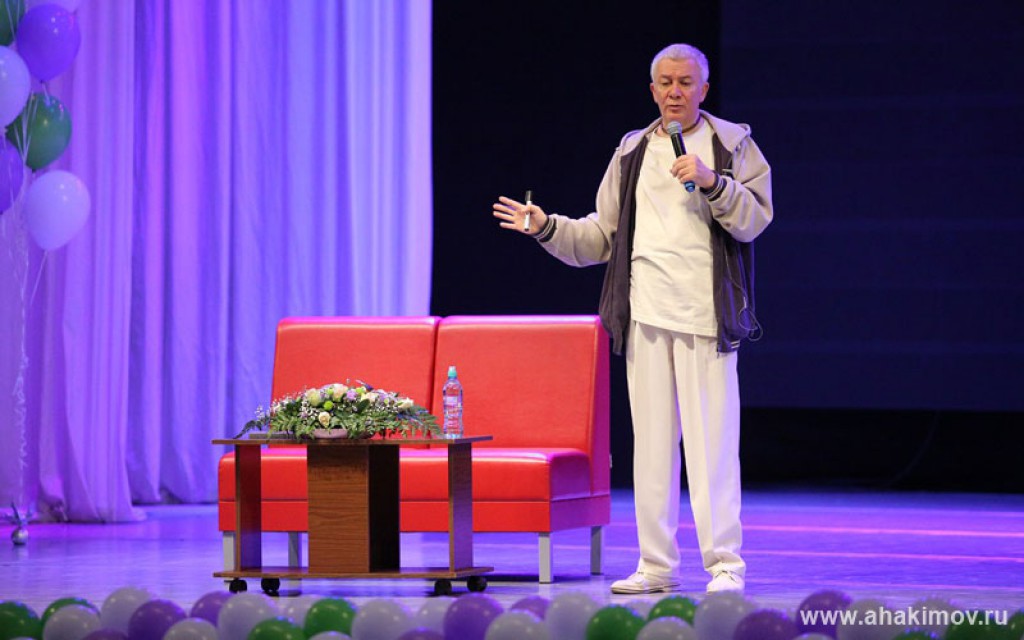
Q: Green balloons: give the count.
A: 11